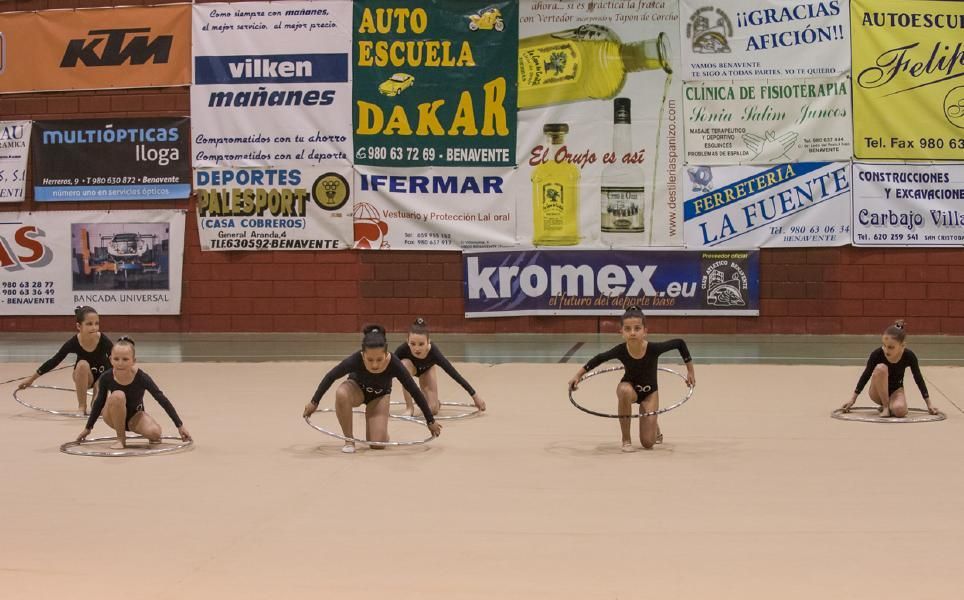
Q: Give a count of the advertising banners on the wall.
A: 15